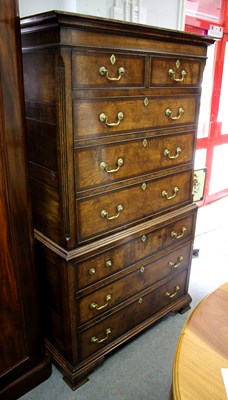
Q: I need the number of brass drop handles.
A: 13